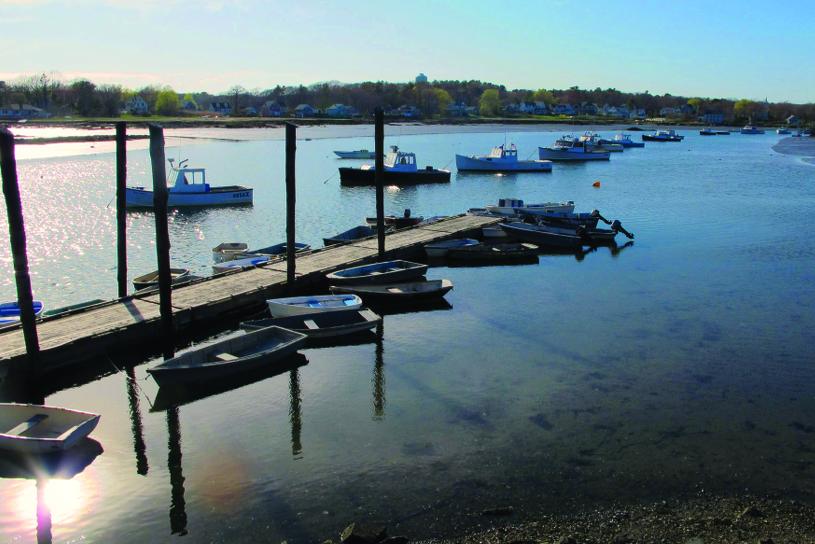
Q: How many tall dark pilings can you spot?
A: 5